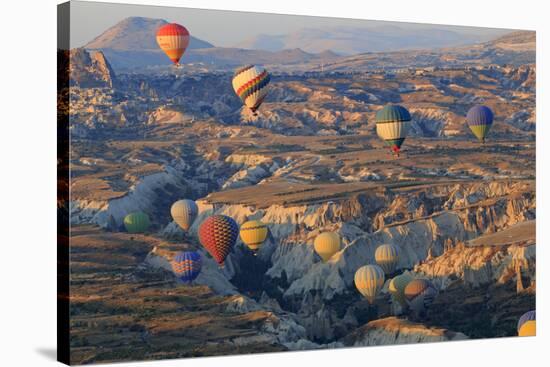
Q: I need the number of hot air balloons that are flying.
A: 15